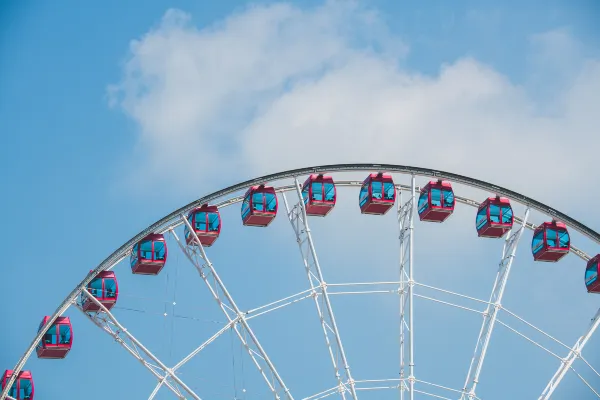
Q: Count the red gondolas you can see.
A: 12